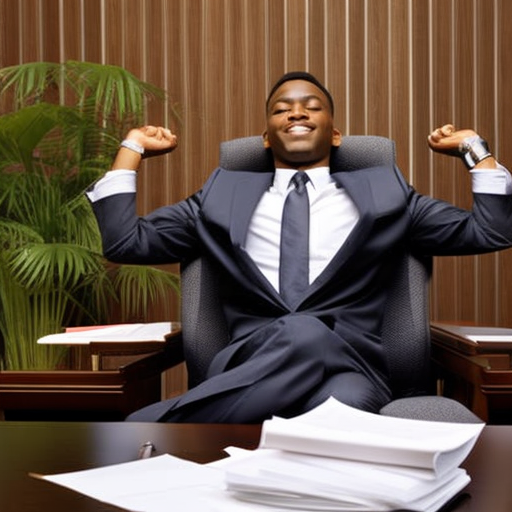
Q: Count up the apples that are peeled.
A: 0